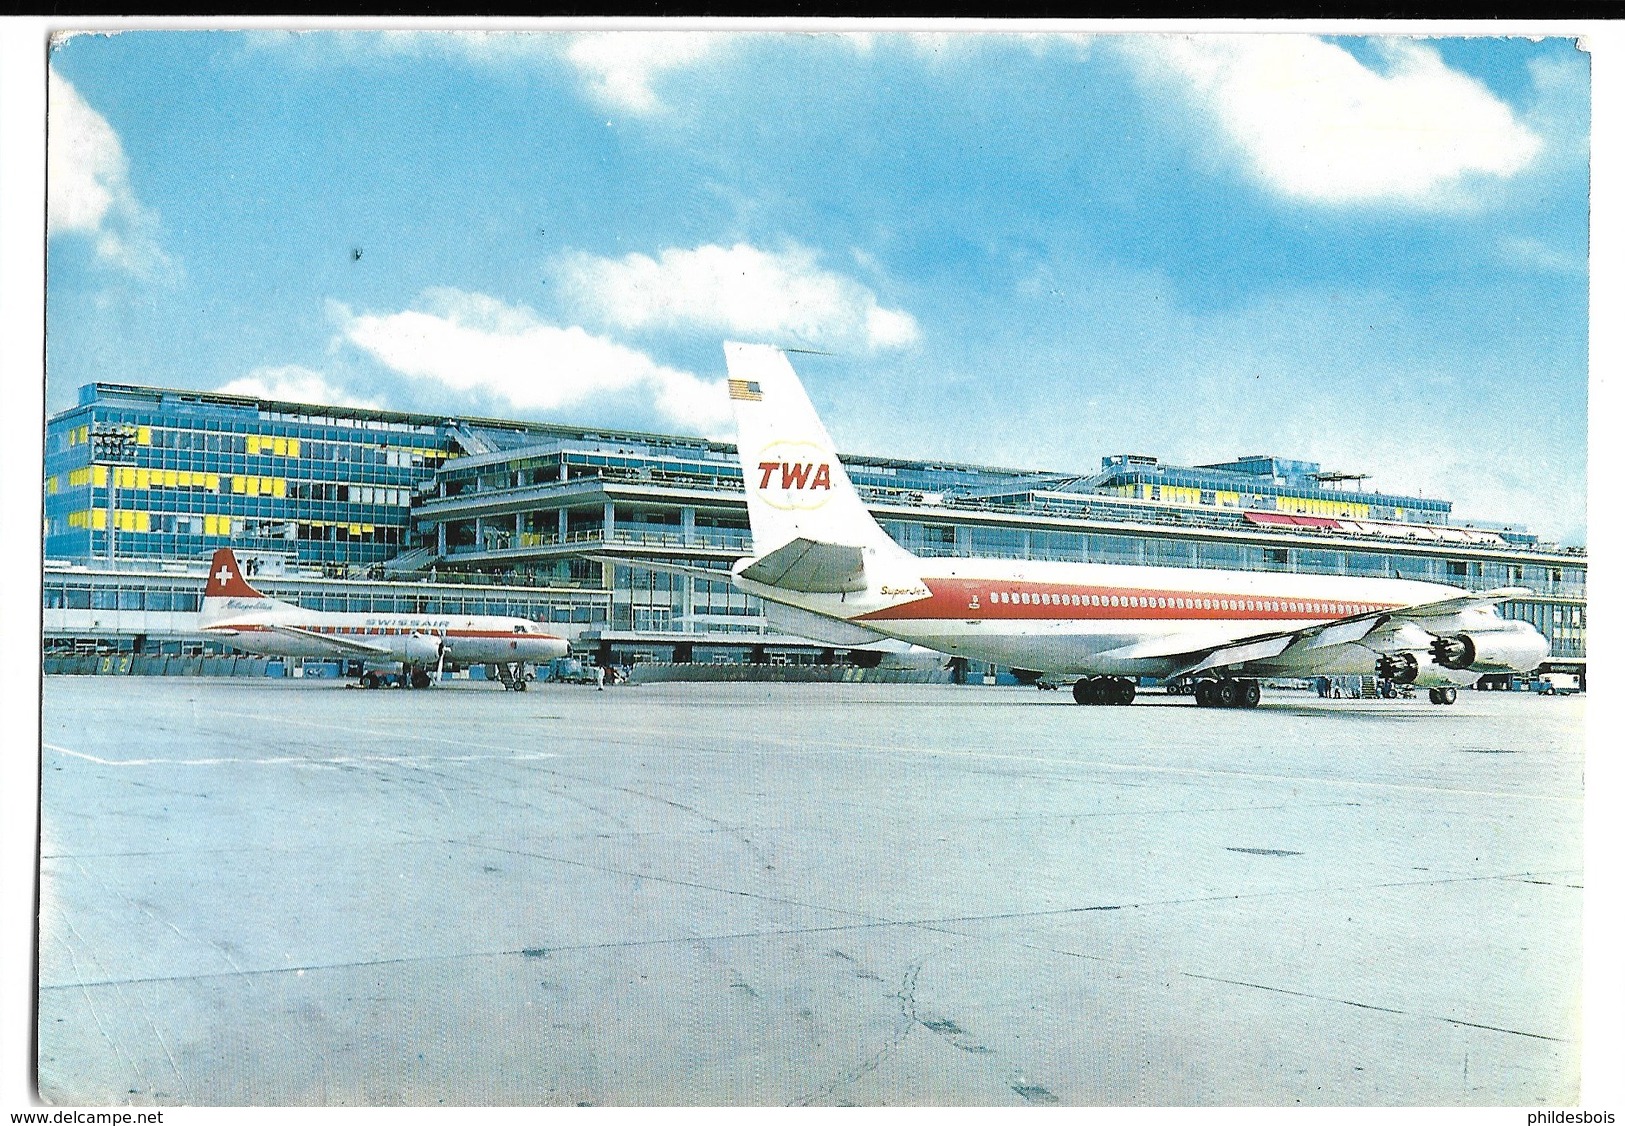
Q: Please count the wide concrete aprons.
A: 1